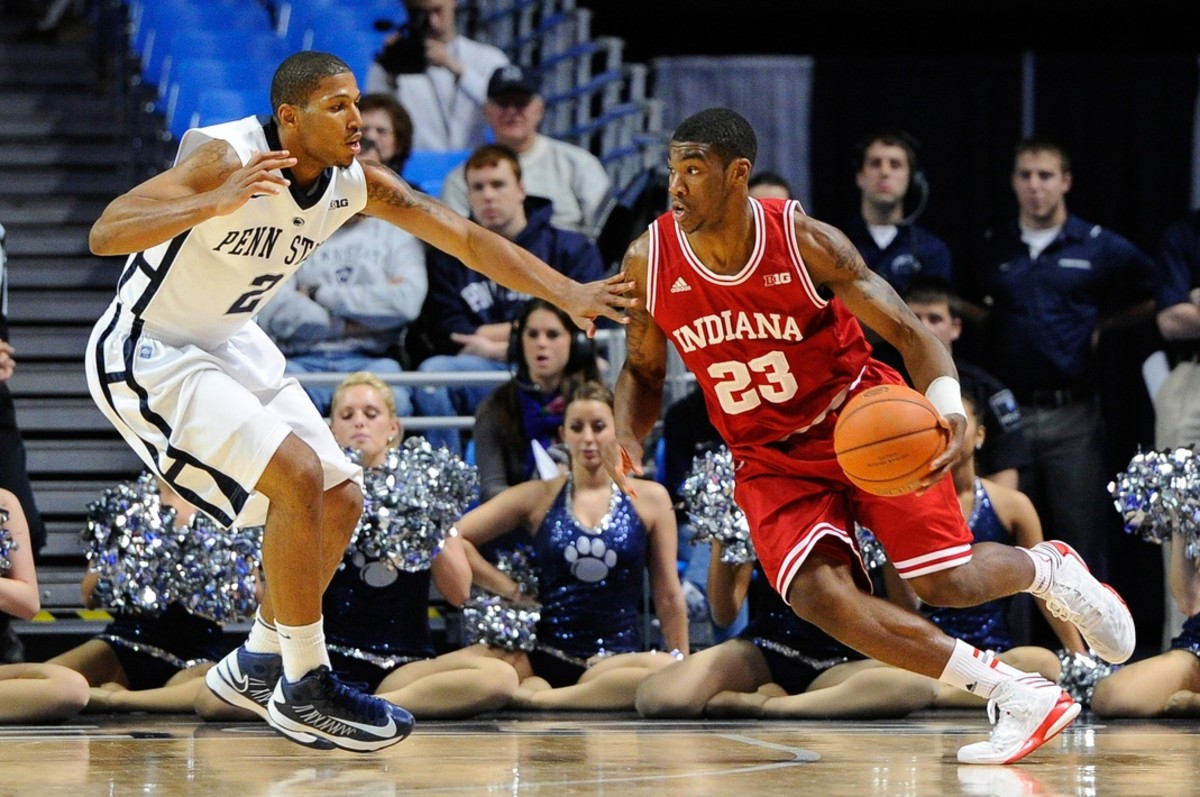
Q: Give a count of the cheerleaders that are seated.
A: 7